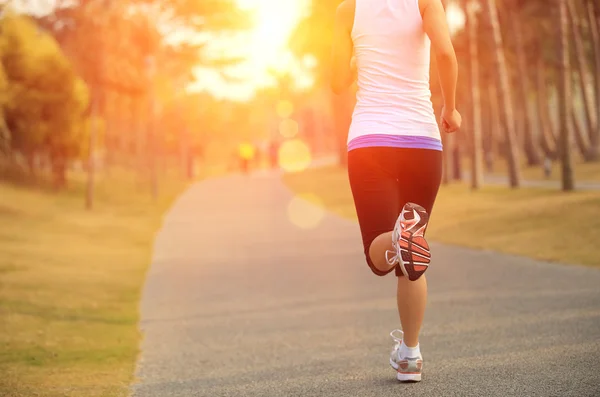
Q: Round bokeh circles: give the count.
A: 4